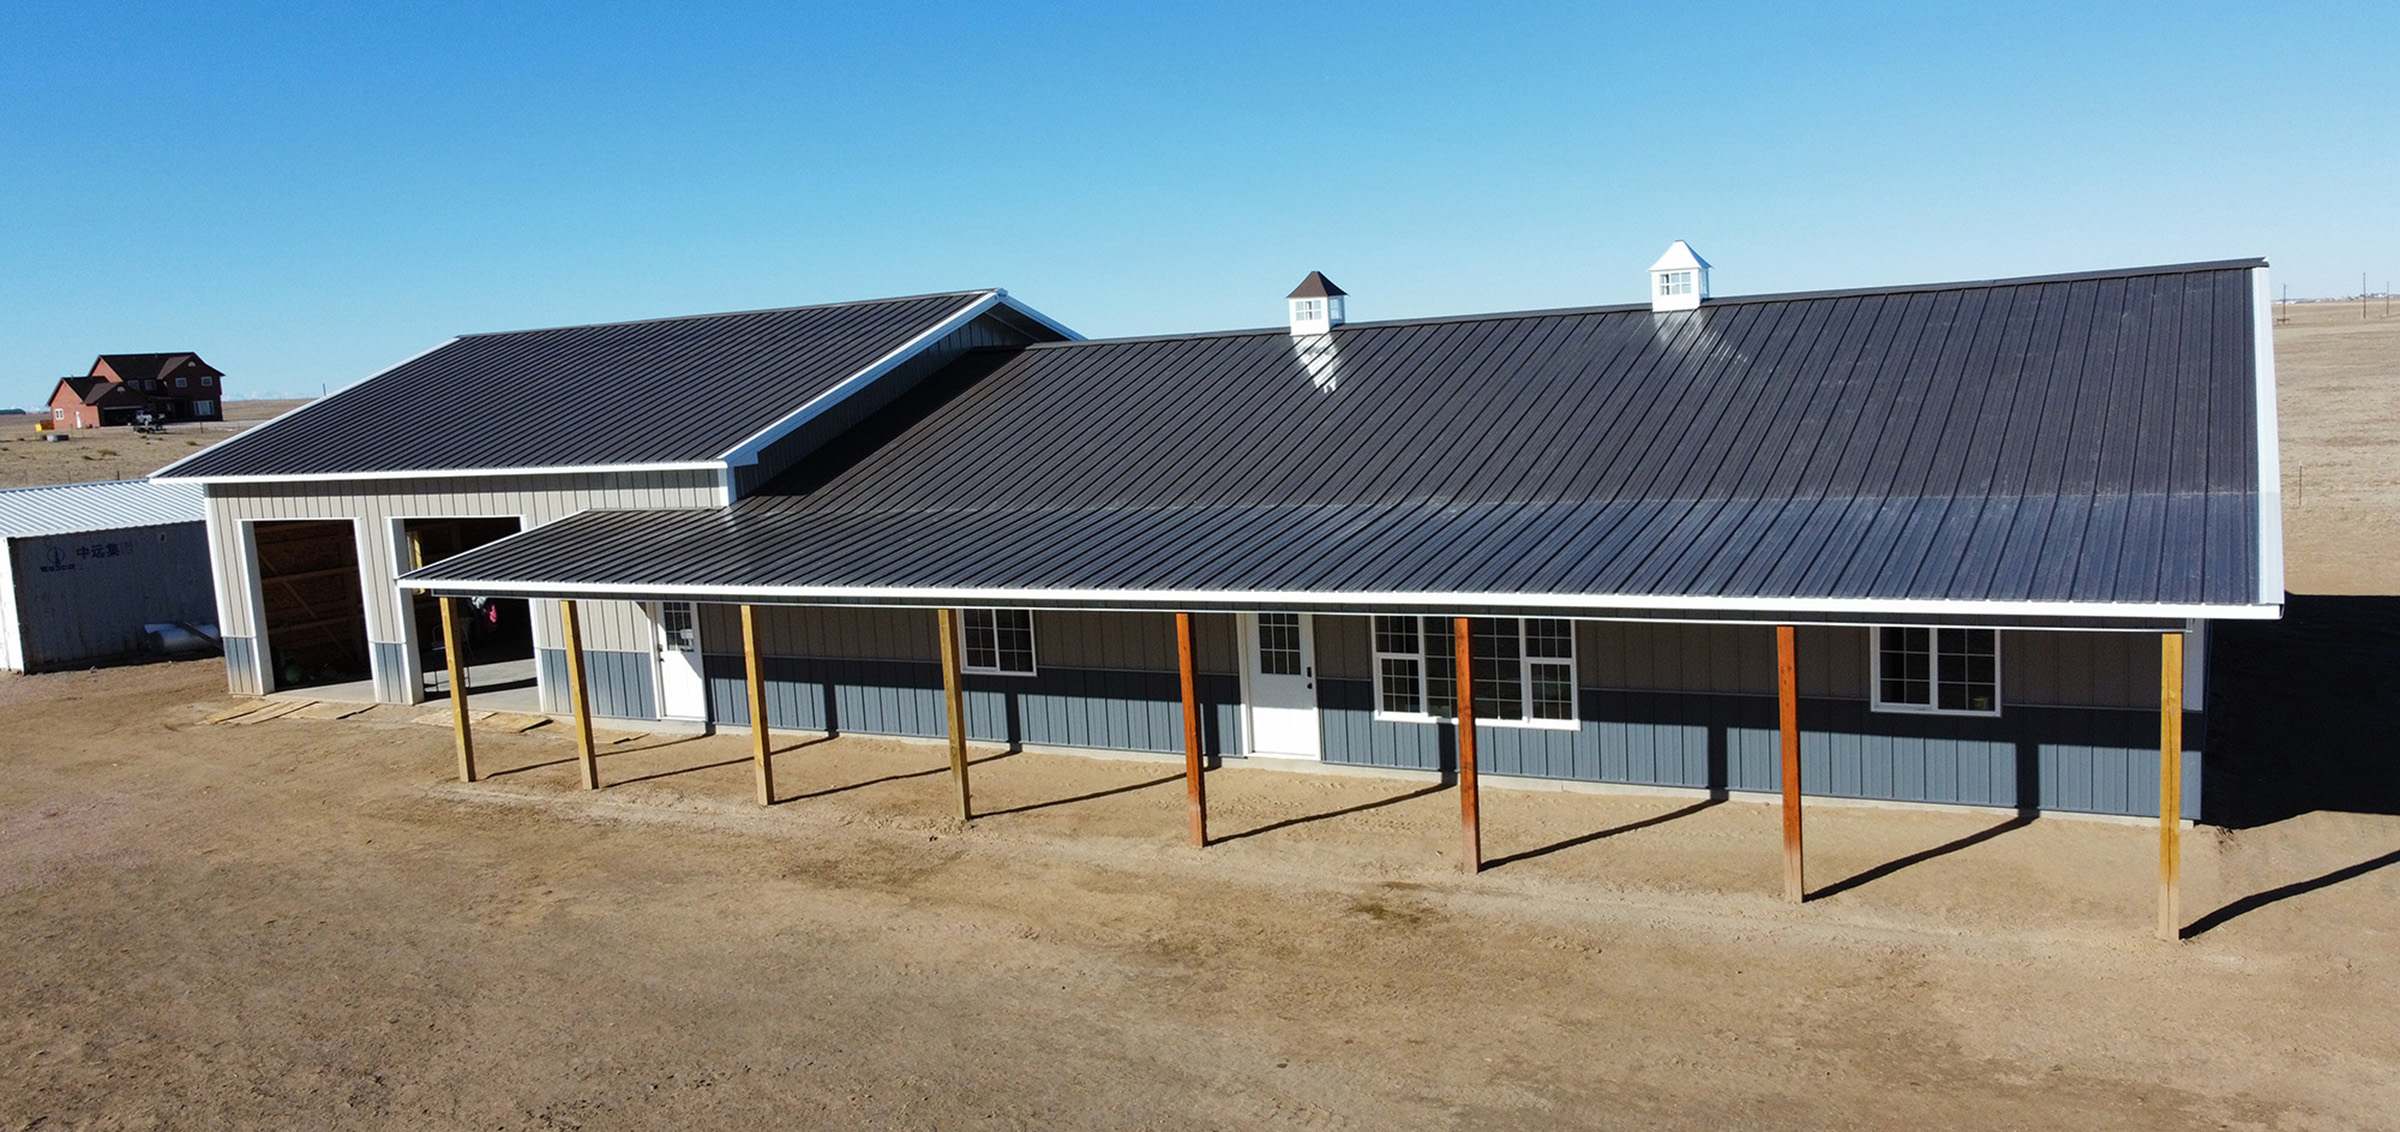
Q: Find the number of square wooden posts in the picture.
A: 8